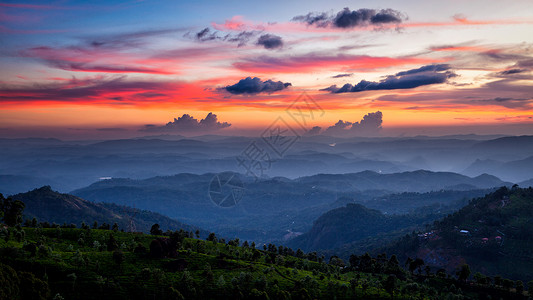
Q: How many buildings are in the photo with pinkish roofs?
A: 2